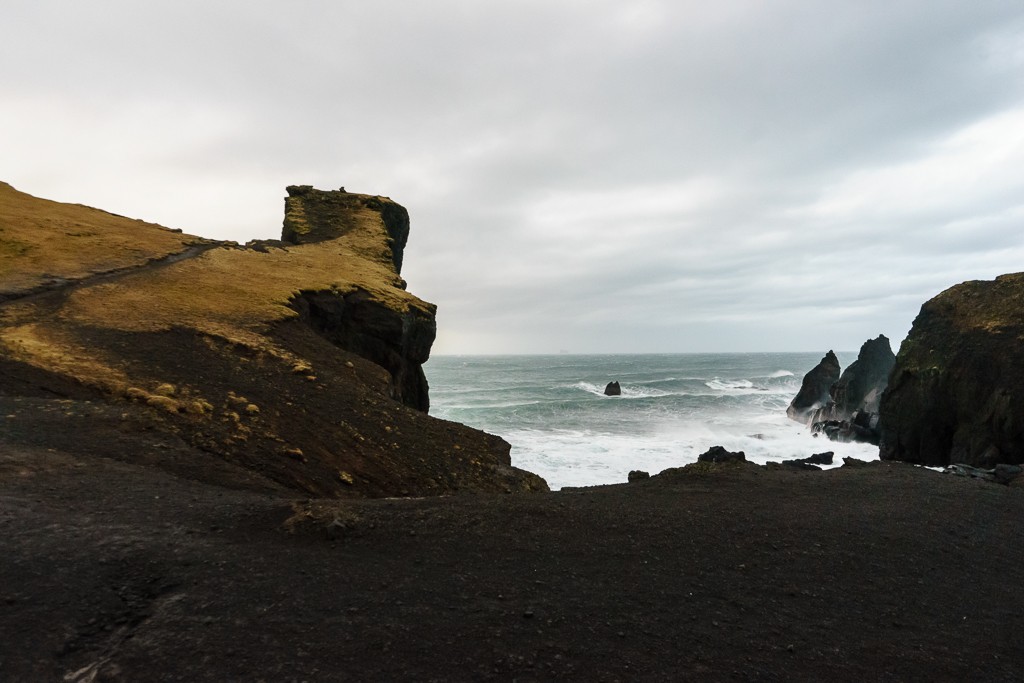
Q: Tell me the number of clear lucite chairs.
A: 0